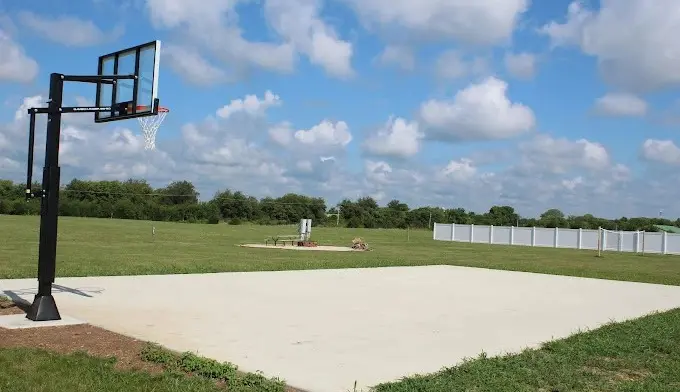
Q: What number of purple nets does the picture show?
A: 0